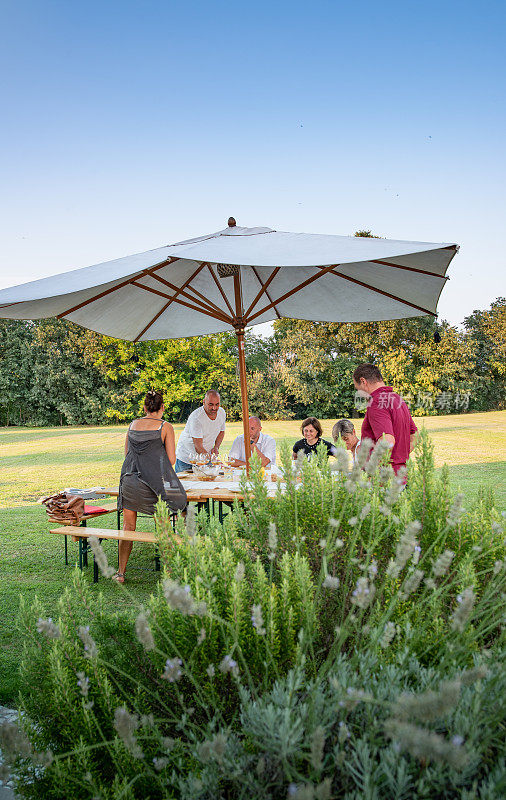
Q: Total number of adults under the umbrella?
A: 6